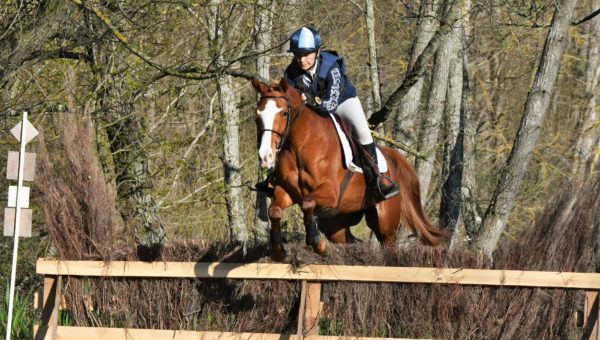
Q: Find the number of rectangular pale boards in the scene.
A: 3